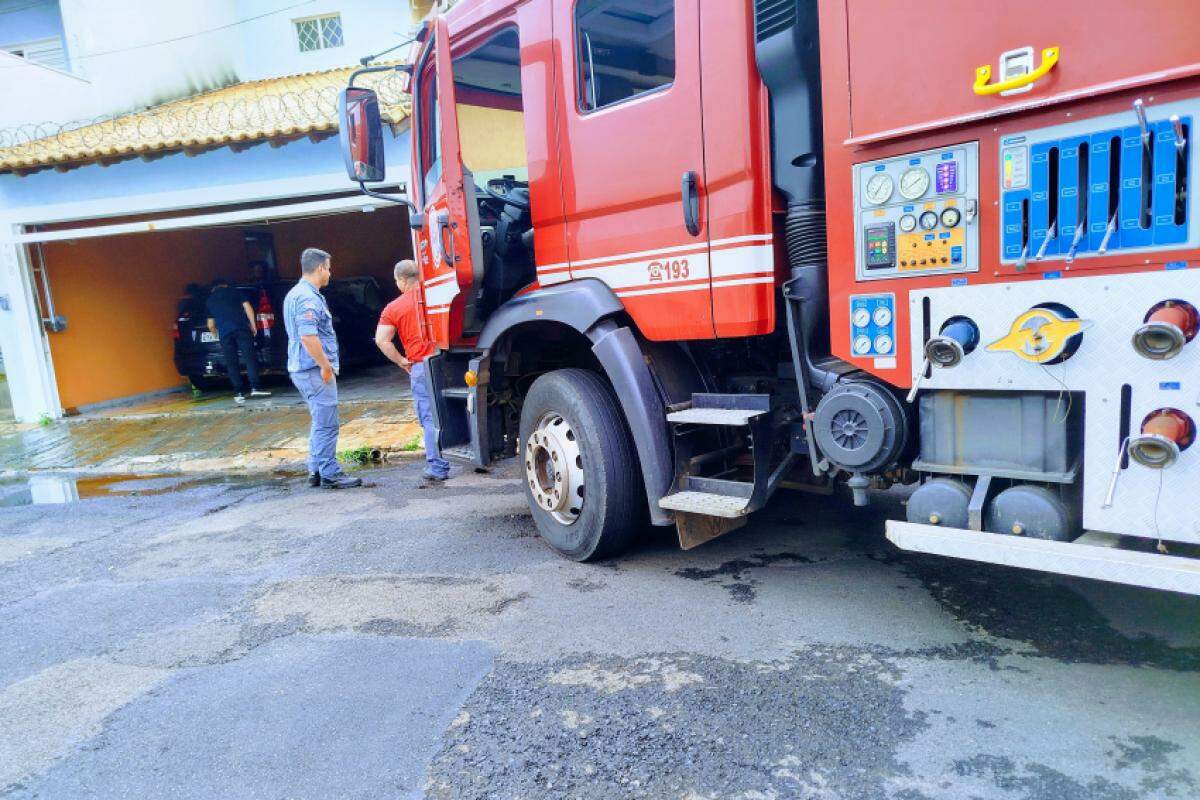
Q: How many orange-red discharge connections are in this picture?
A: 2